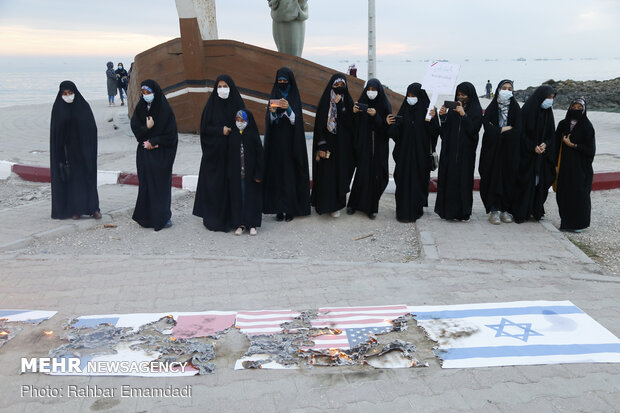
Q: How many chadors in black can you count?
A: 12